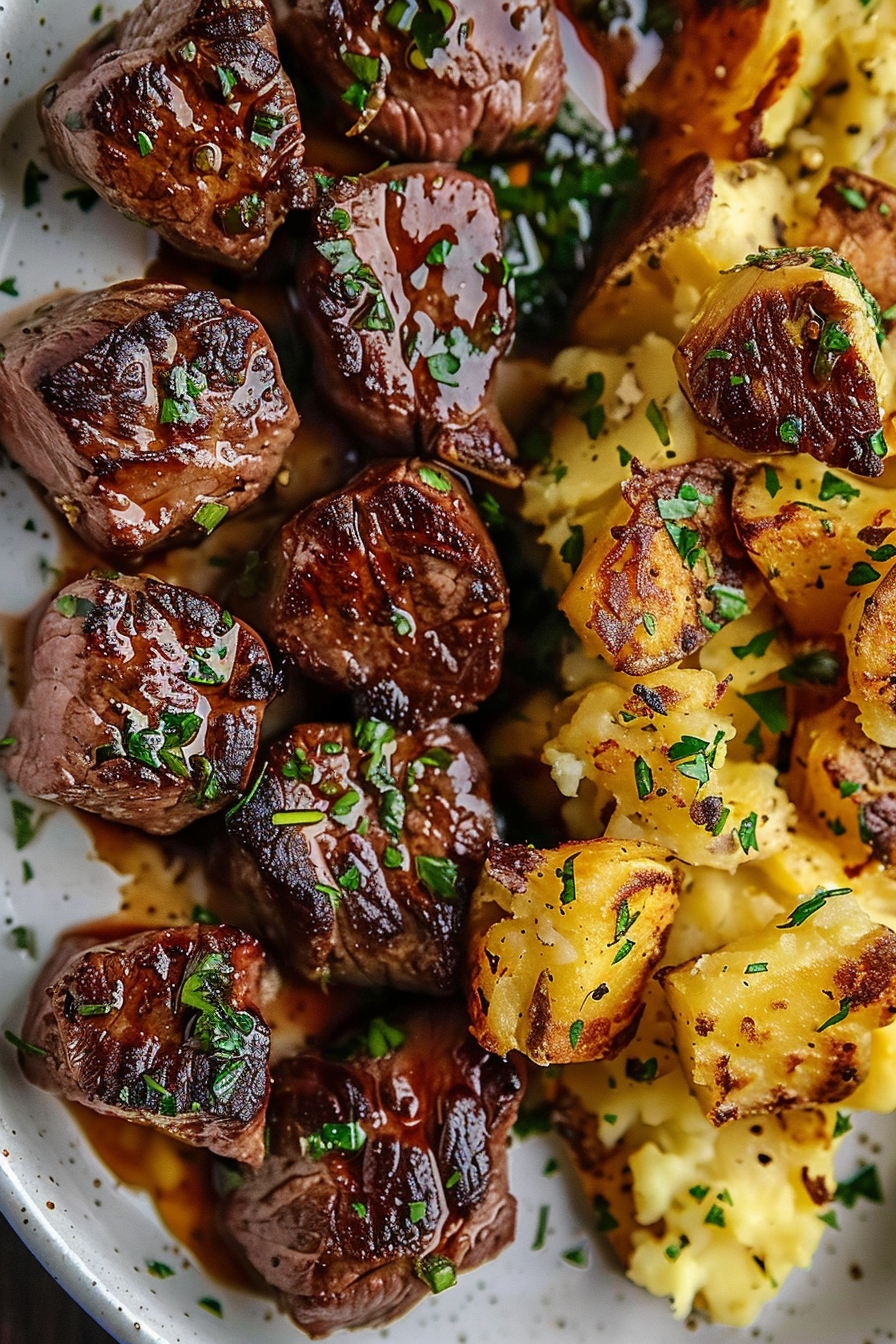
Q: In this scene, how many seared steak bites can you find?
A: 9